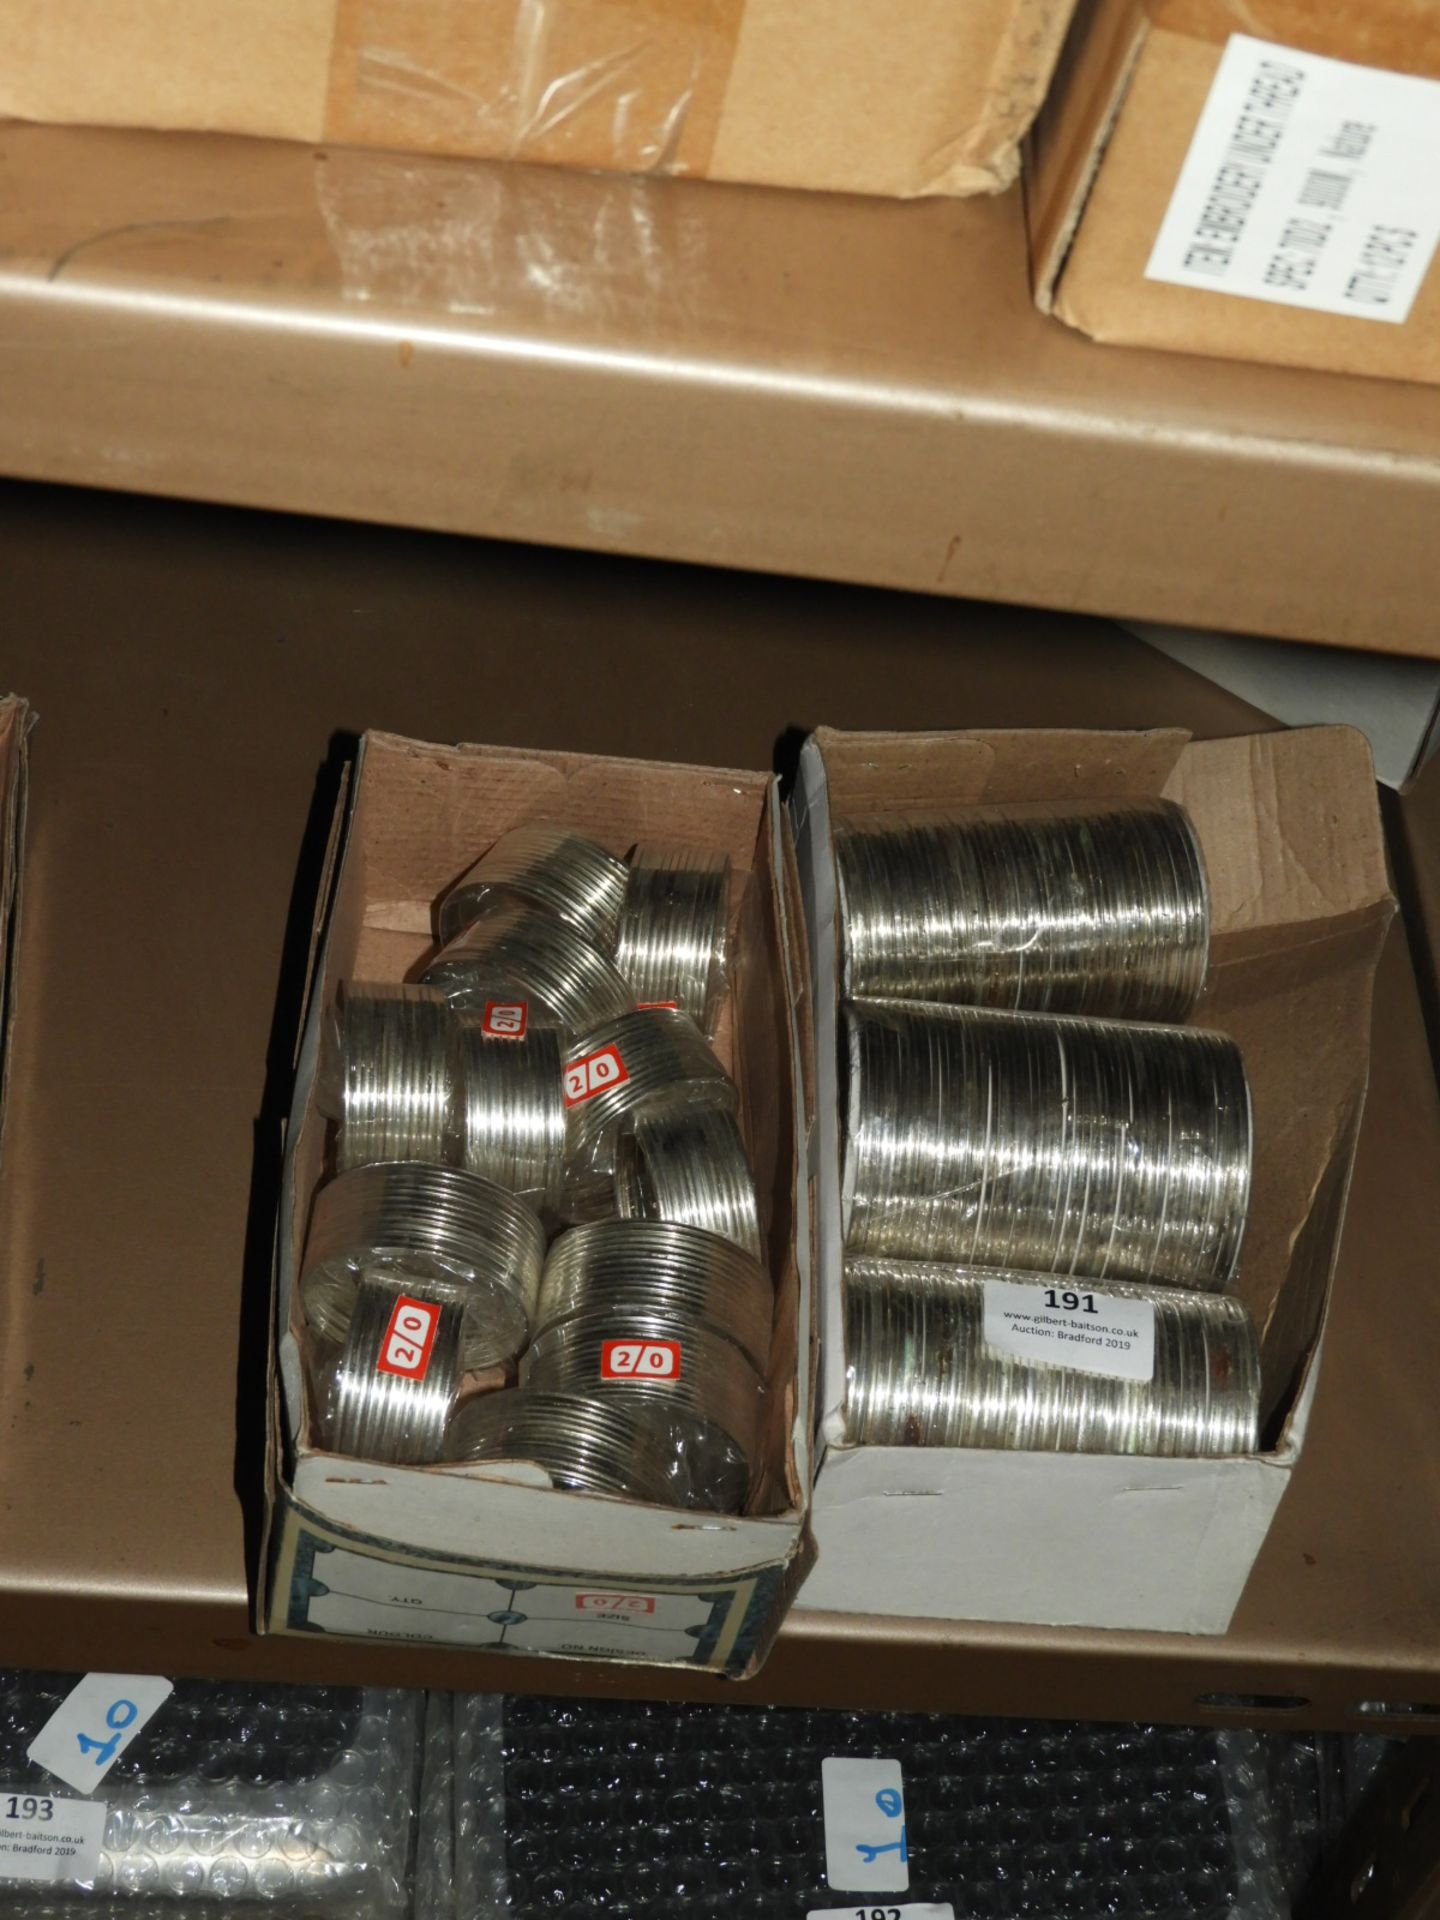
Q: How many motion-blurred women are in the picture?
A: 0